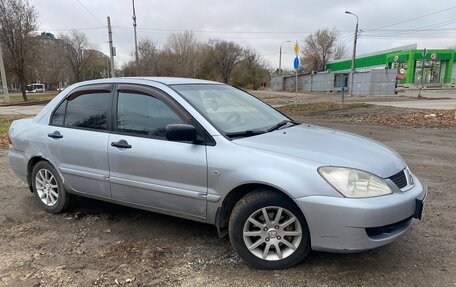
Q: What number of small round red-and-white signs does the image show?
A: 2